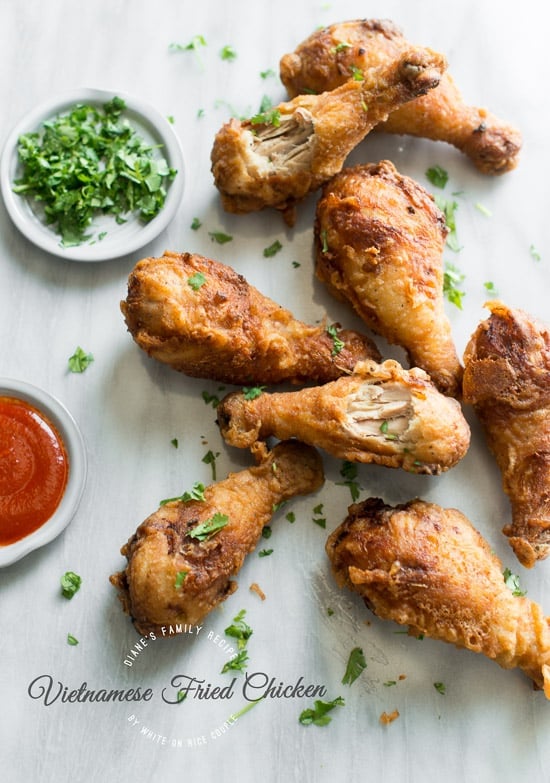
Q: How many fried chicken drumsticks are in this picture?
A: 8